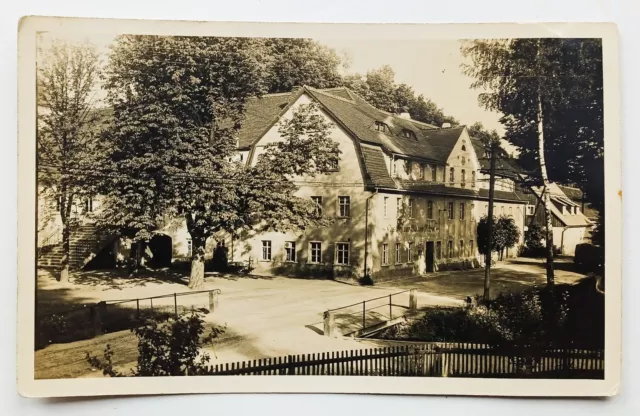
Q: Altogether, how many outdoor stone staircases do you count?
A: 1